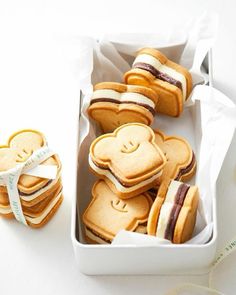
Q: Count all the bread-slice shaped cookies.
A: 8